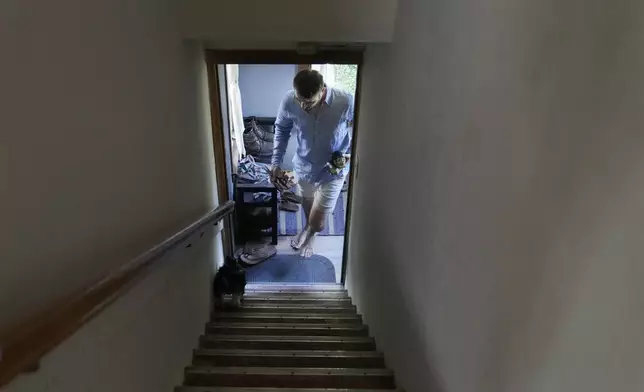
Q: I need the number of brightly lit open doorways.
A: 1